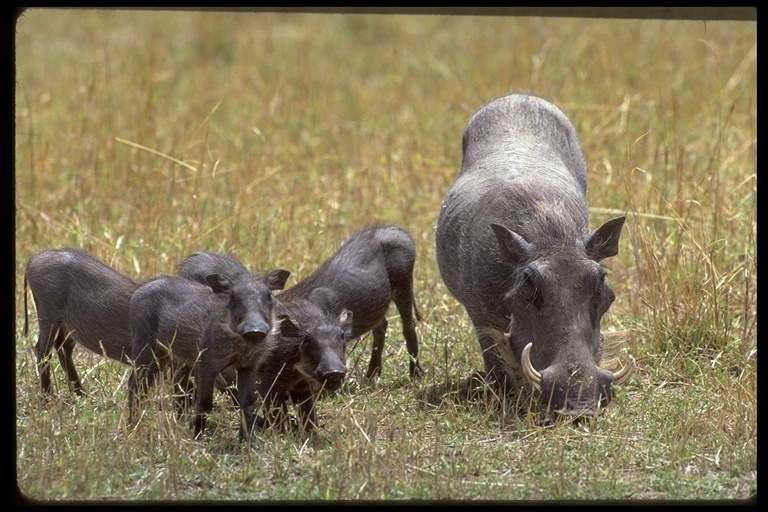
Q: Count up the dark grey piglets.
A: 4